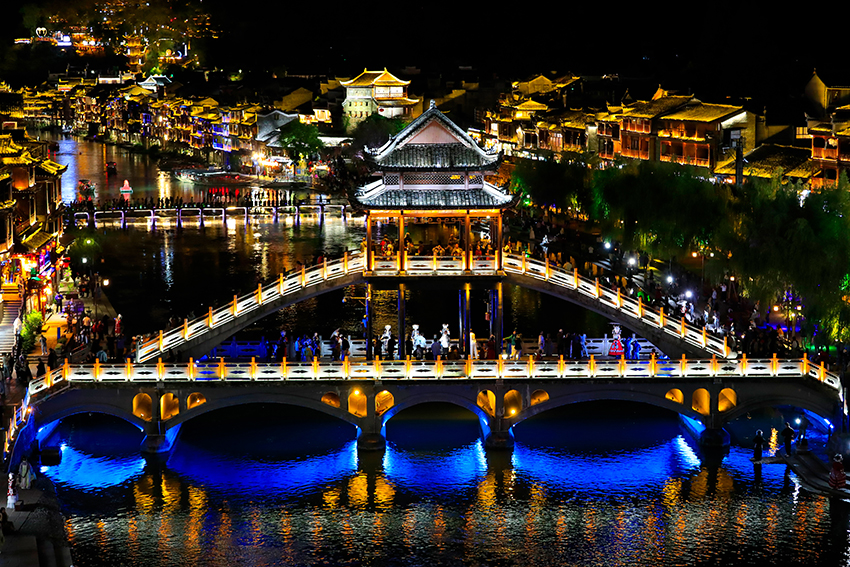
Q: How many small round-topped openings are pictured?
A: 12